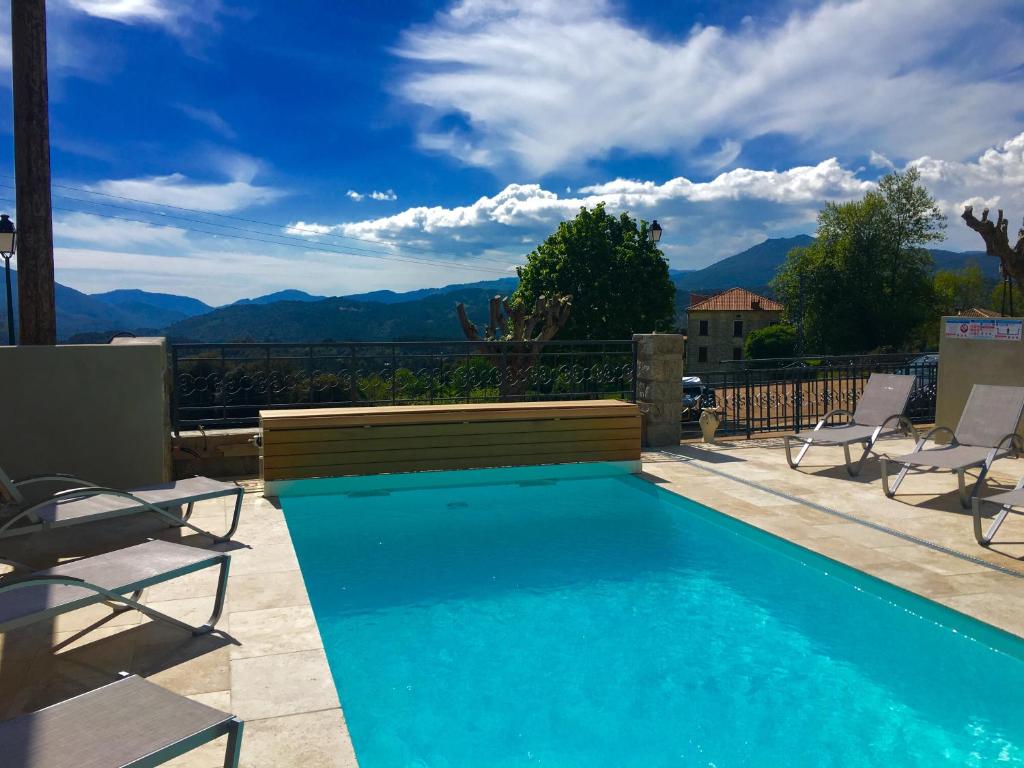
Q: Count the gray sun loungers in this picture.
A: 6